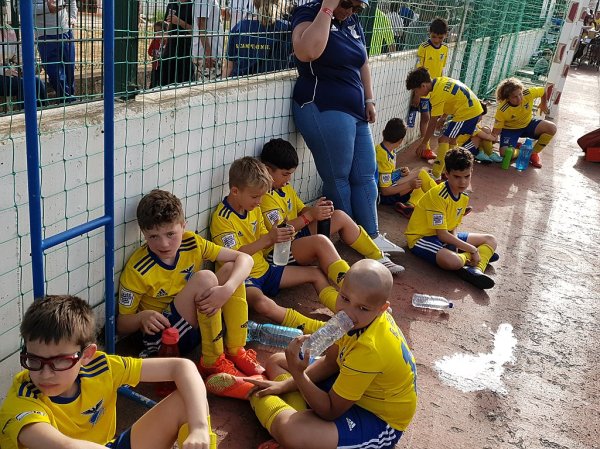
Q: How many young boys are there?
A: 11